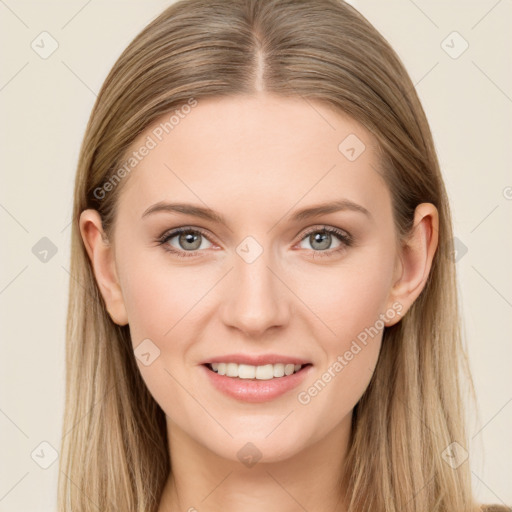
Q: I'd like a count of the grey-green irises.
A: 2